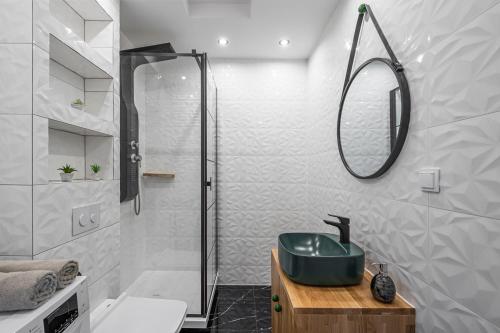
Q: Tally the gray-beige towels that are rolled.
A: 2